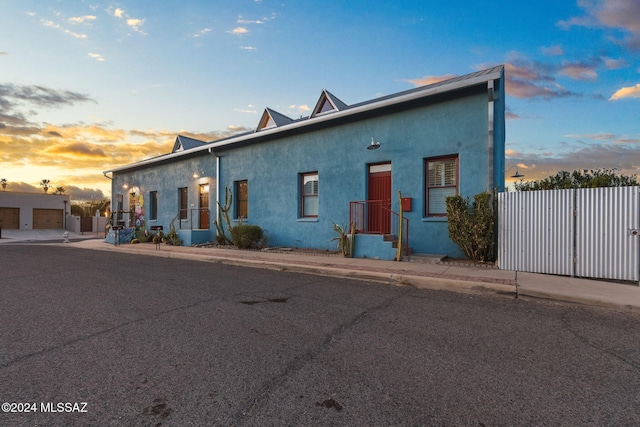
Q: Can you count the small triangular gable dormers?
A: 3